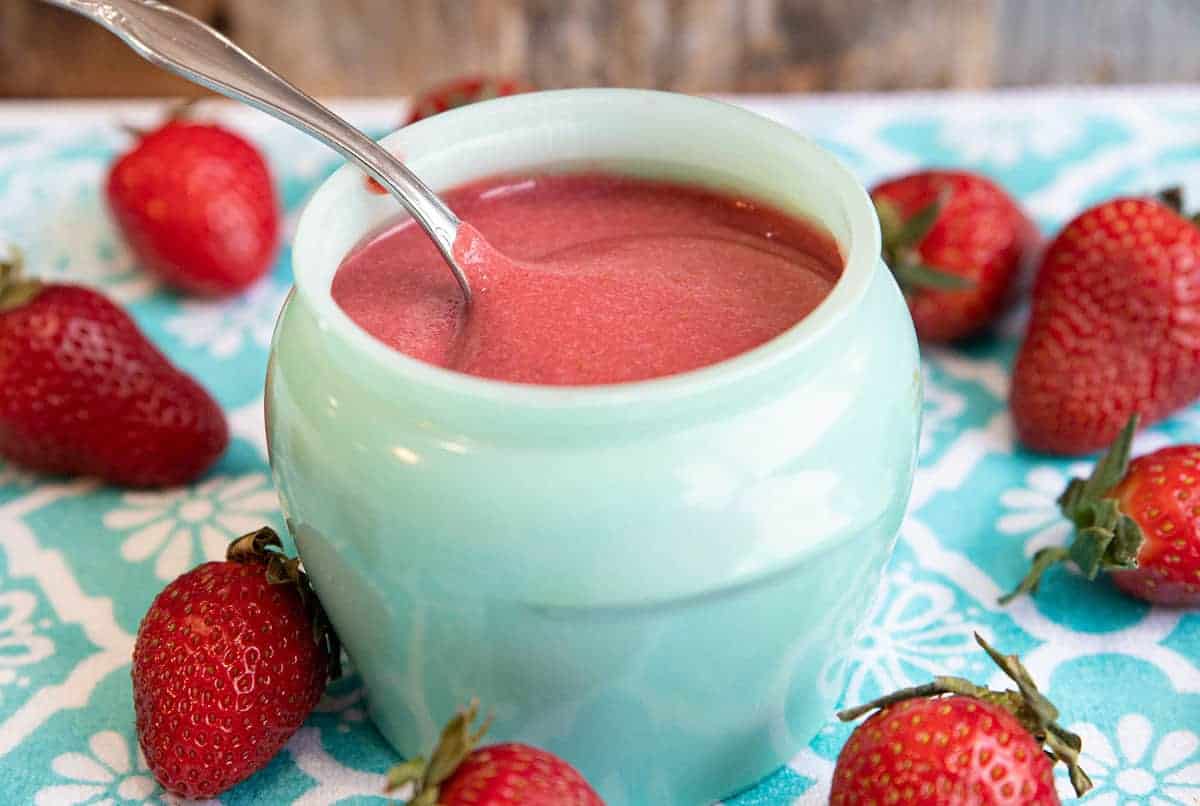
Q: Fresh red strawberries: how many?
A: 9